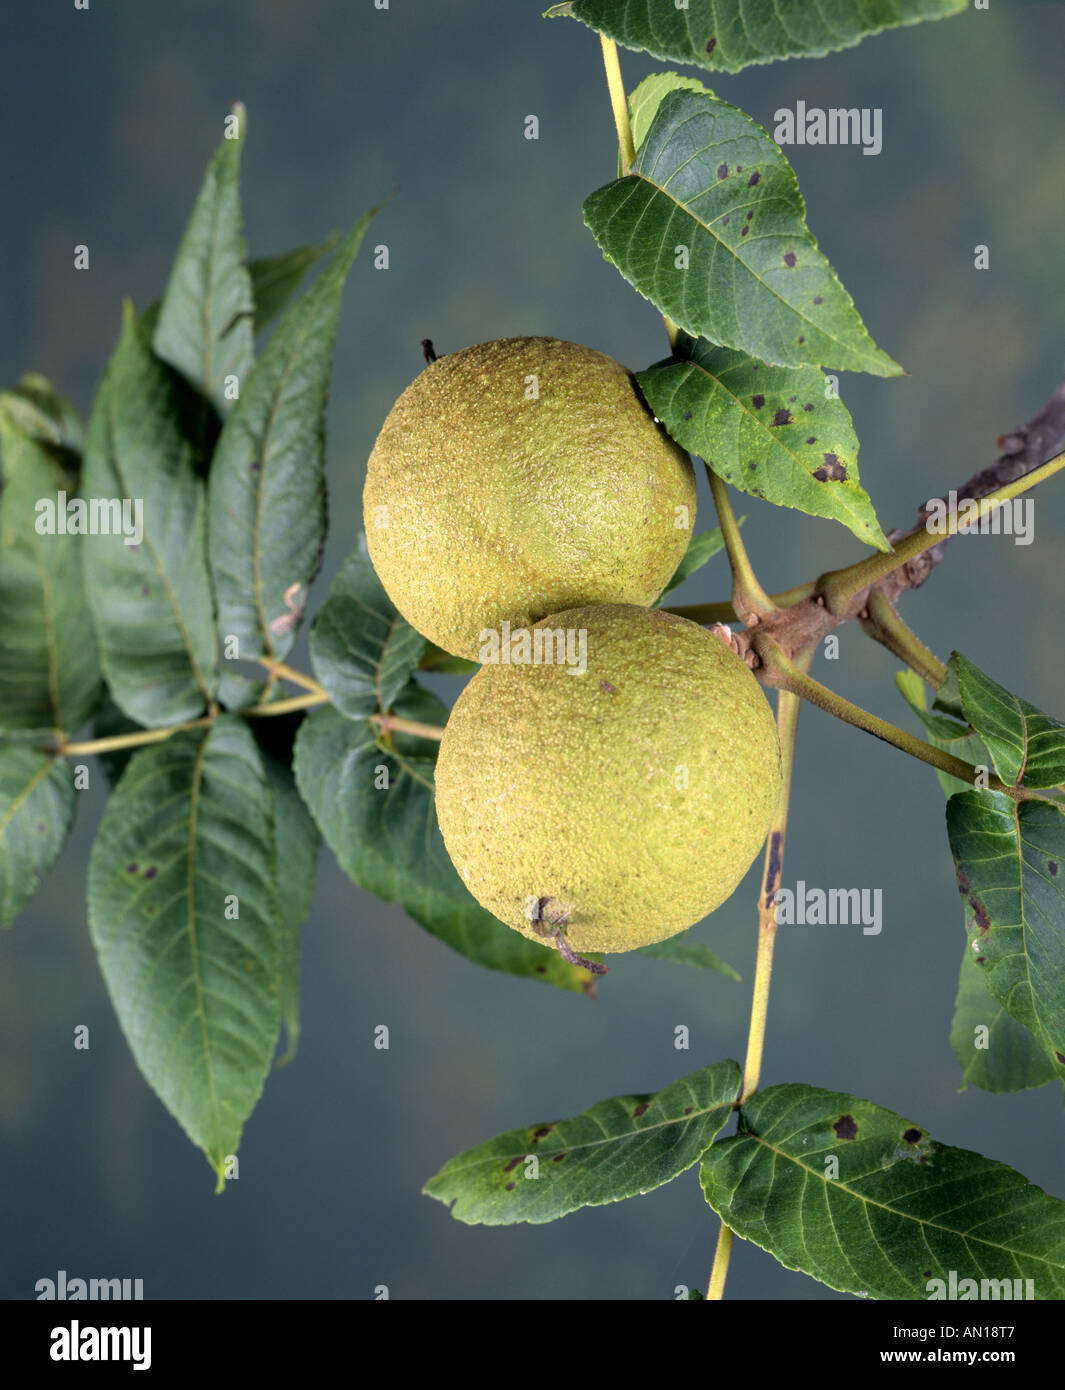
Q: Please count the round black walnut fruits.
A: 2